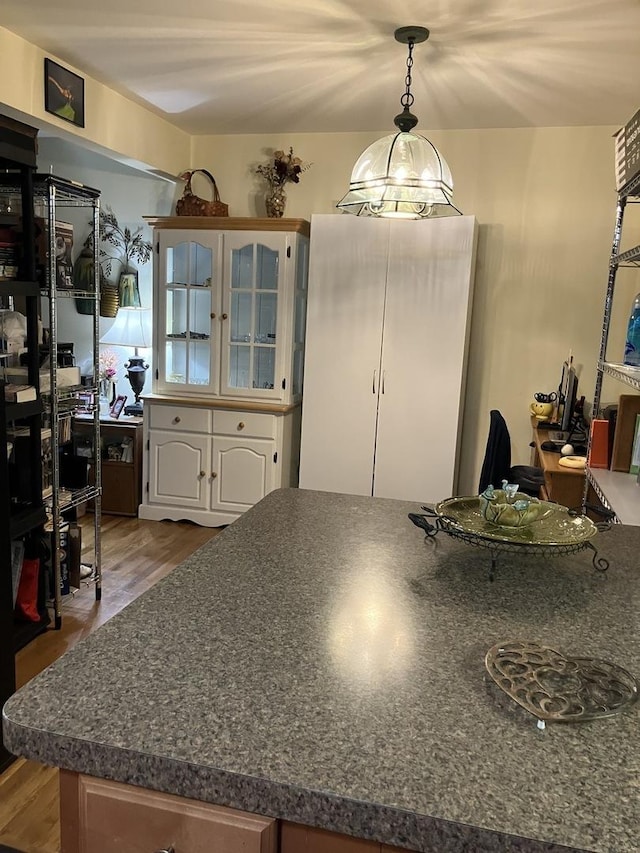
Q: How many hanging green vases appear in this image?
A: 2